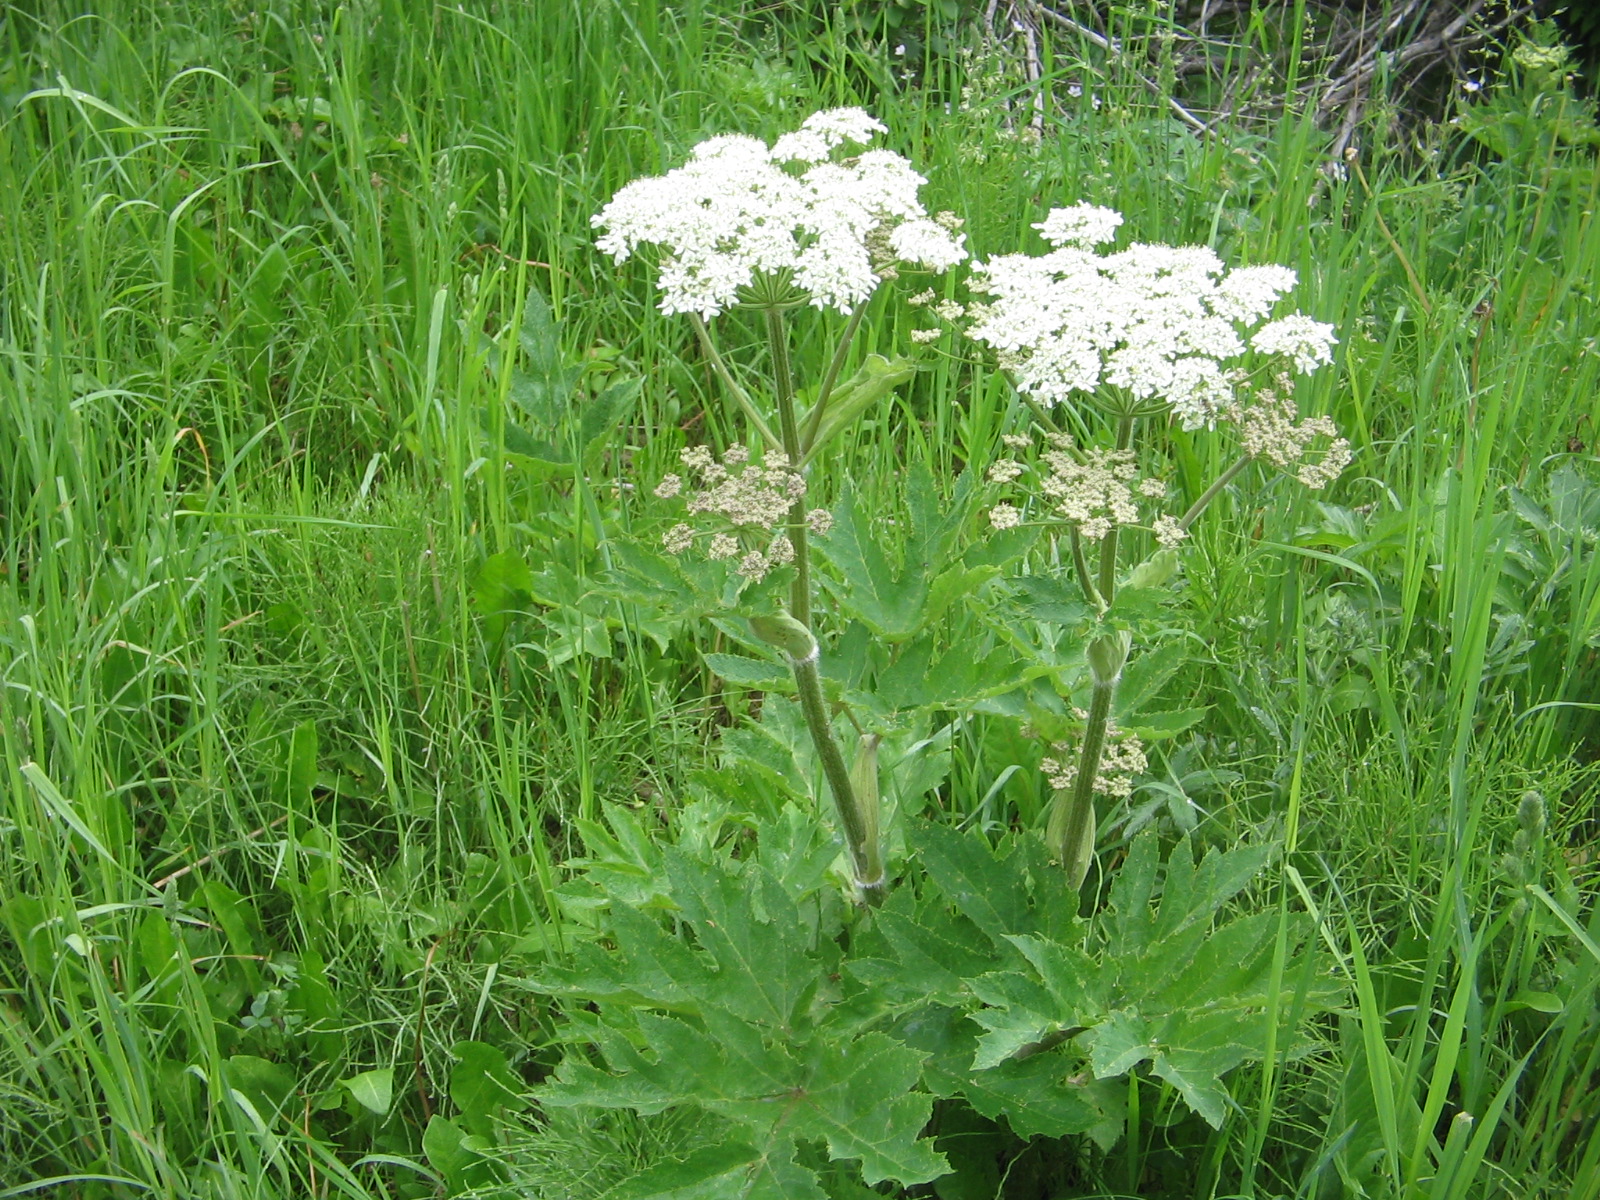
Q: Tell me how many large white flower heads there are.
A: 2